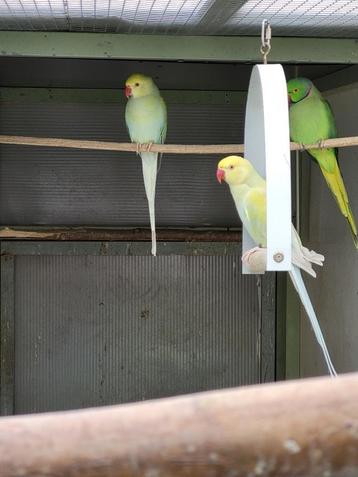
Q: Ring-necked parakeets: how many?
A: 3